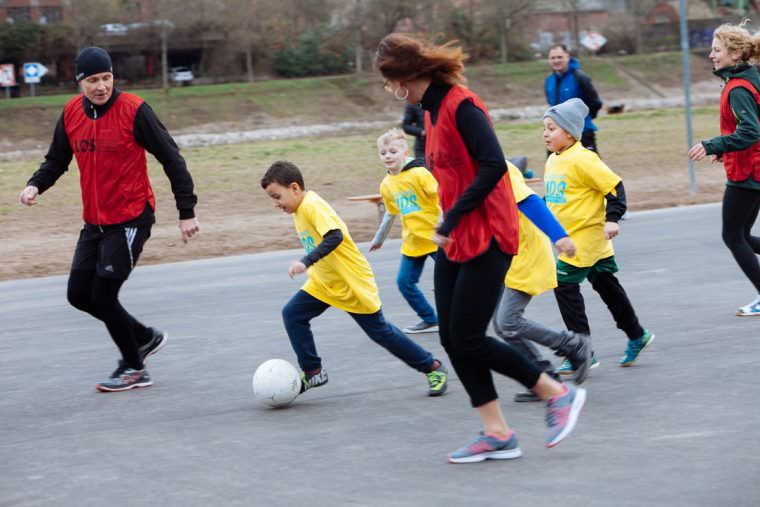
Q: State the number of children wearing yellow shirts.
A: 4